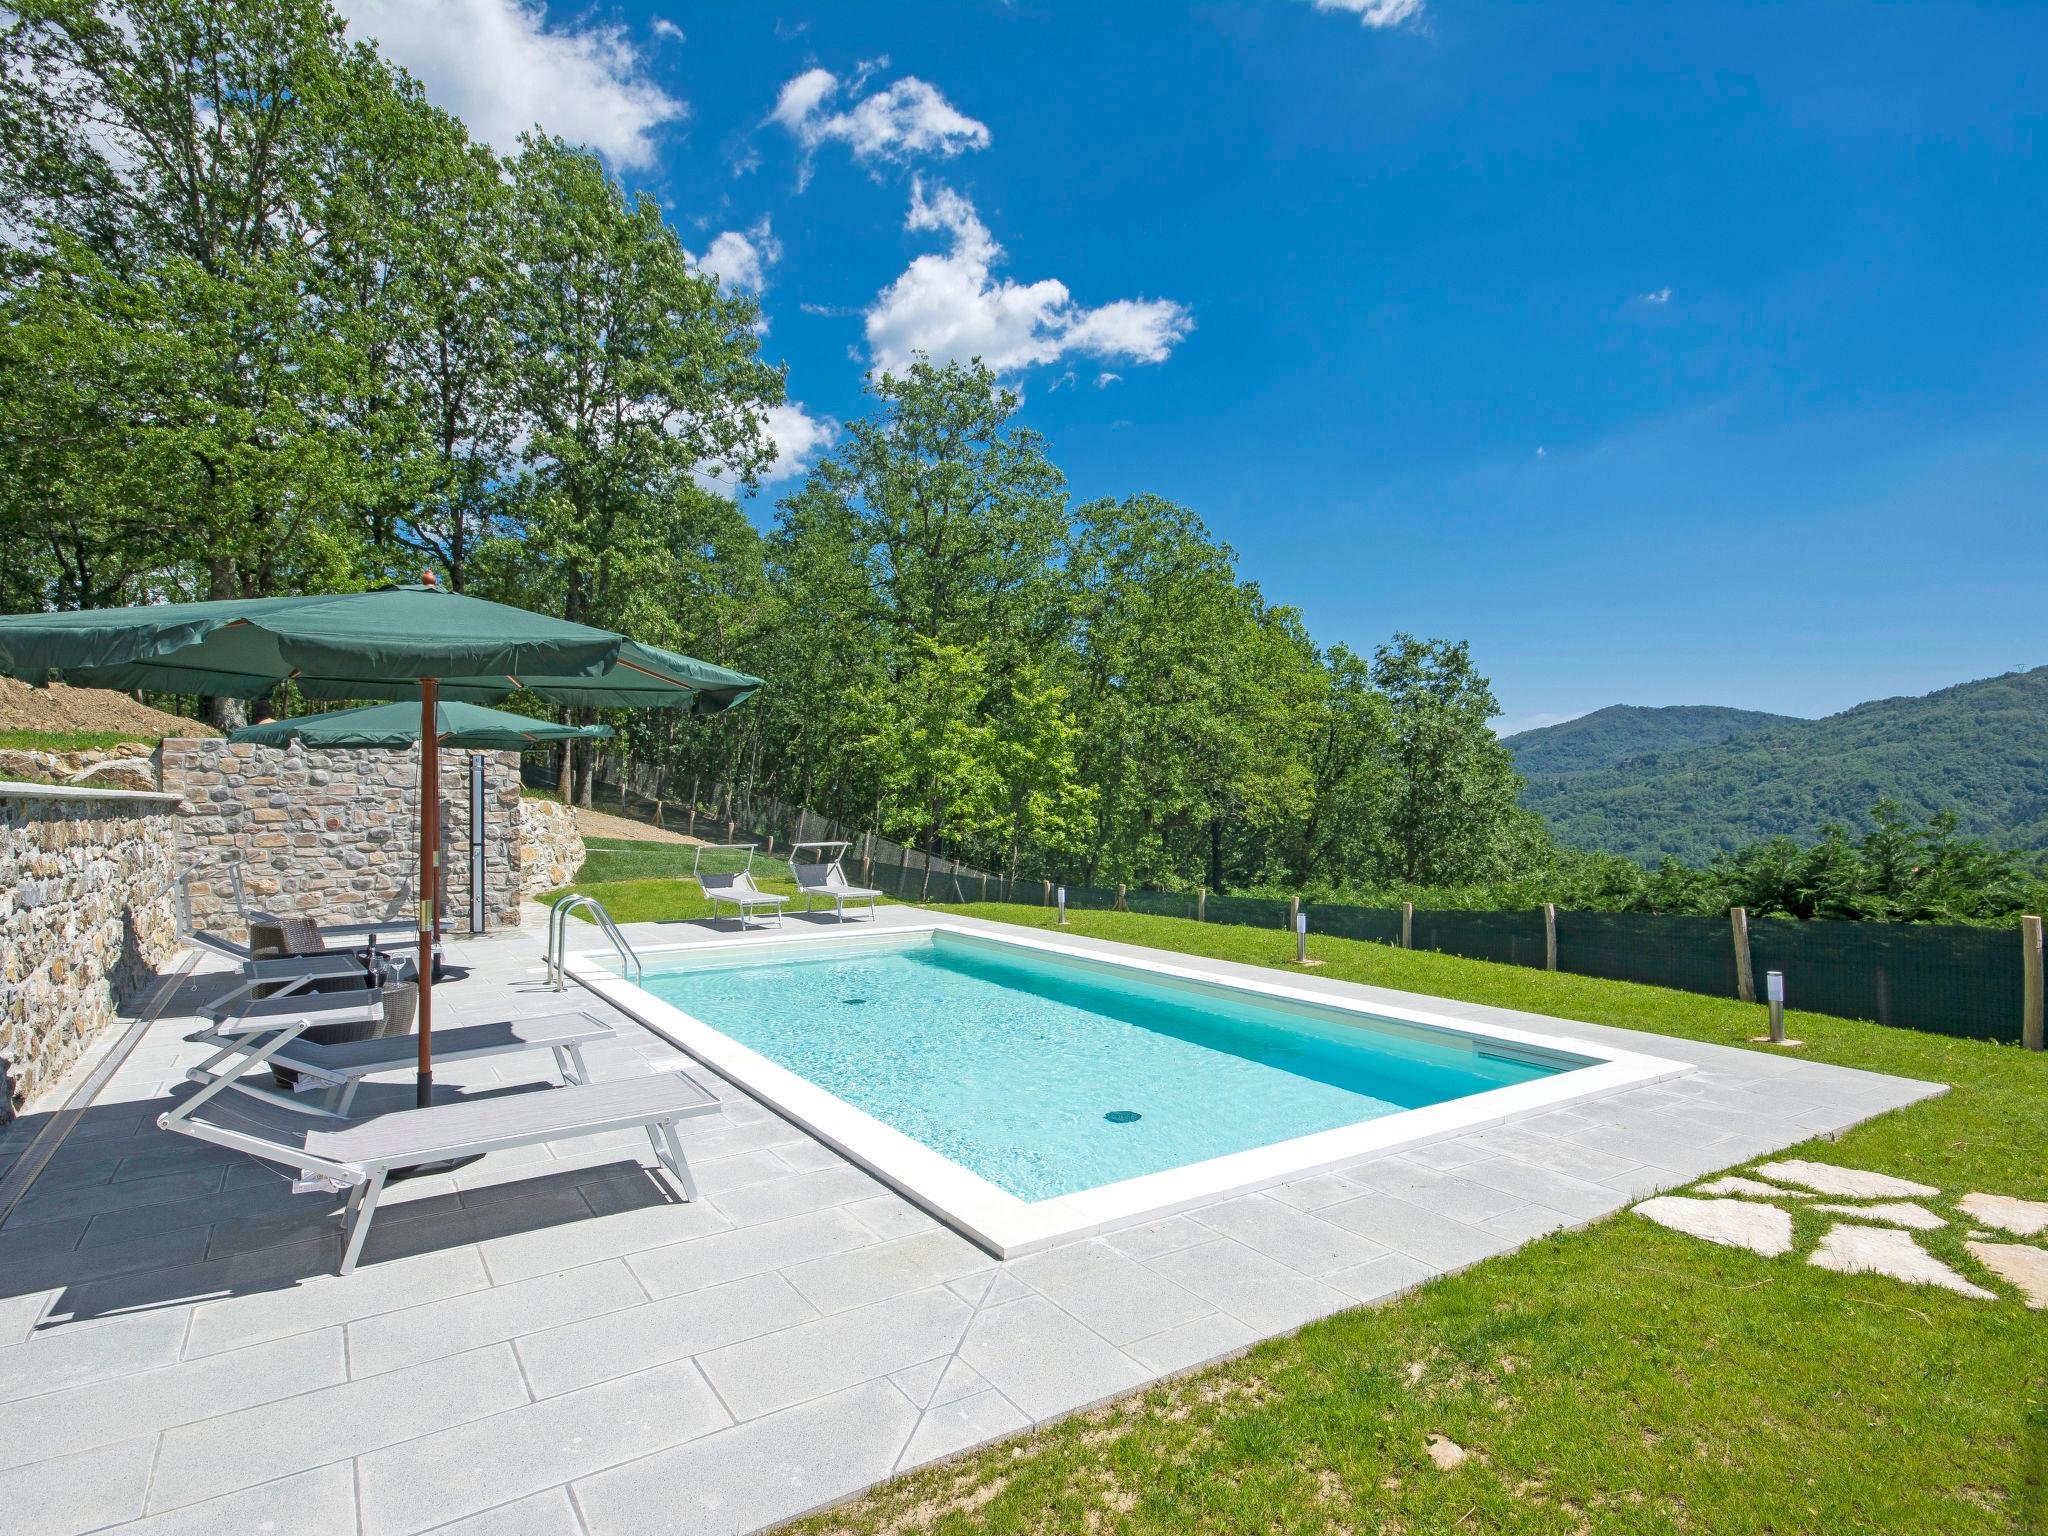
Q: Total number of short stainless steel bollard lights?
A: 3